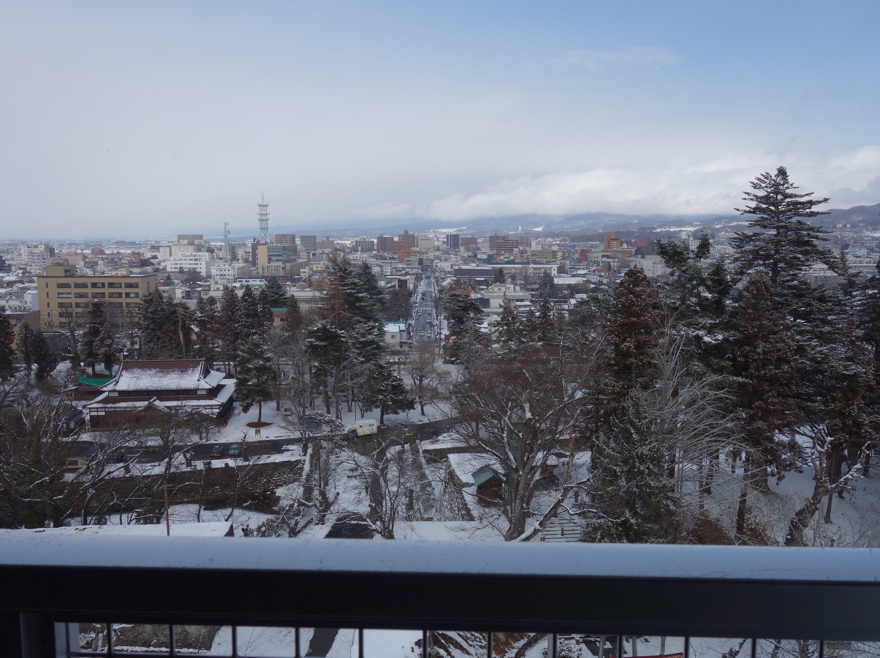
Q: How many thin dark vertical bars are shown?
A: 13